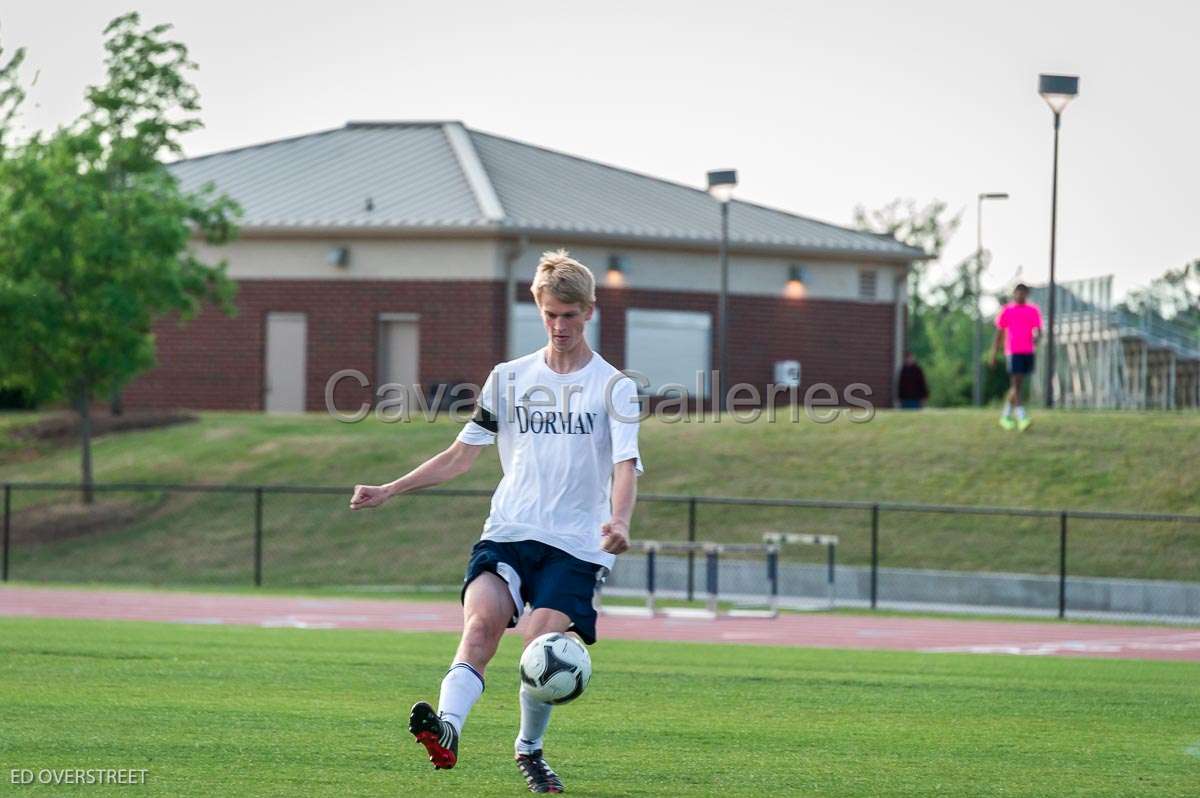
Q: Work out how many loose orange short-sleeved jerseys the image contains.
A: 0